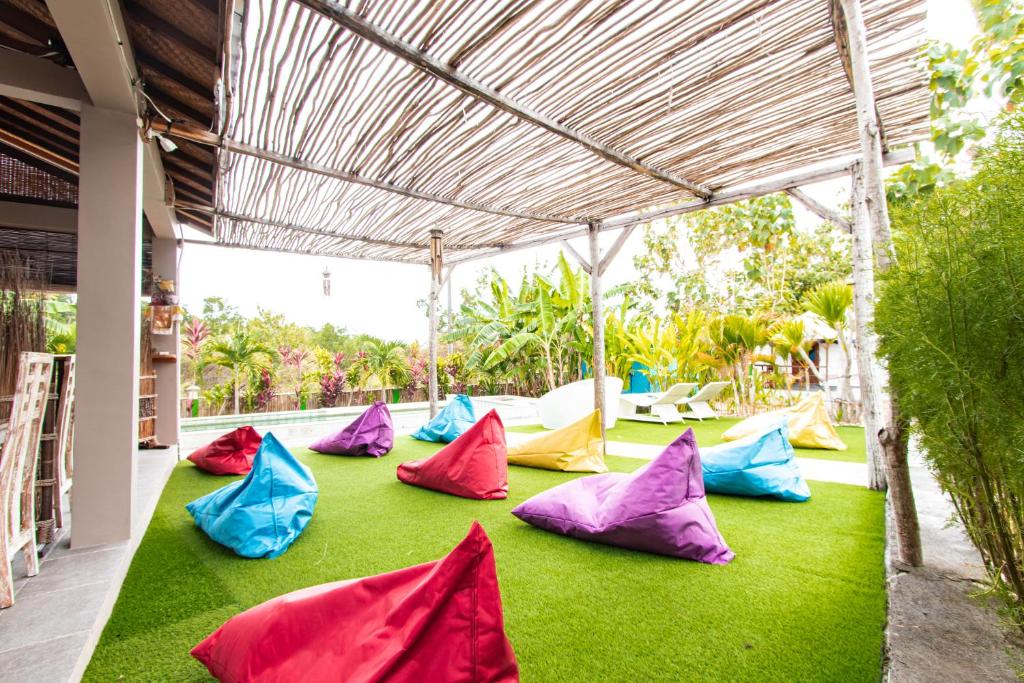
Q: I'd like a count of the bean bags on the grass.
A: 10